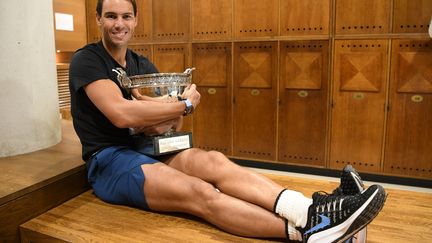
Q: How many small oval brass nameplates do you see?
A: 5